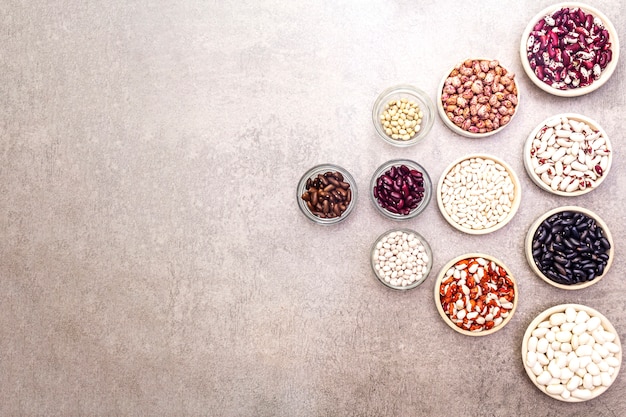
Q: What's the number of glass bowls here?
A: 4